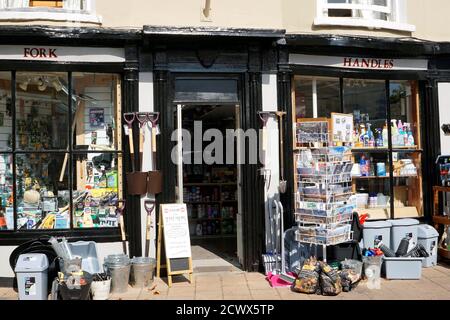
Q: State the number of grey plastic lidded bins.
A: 4